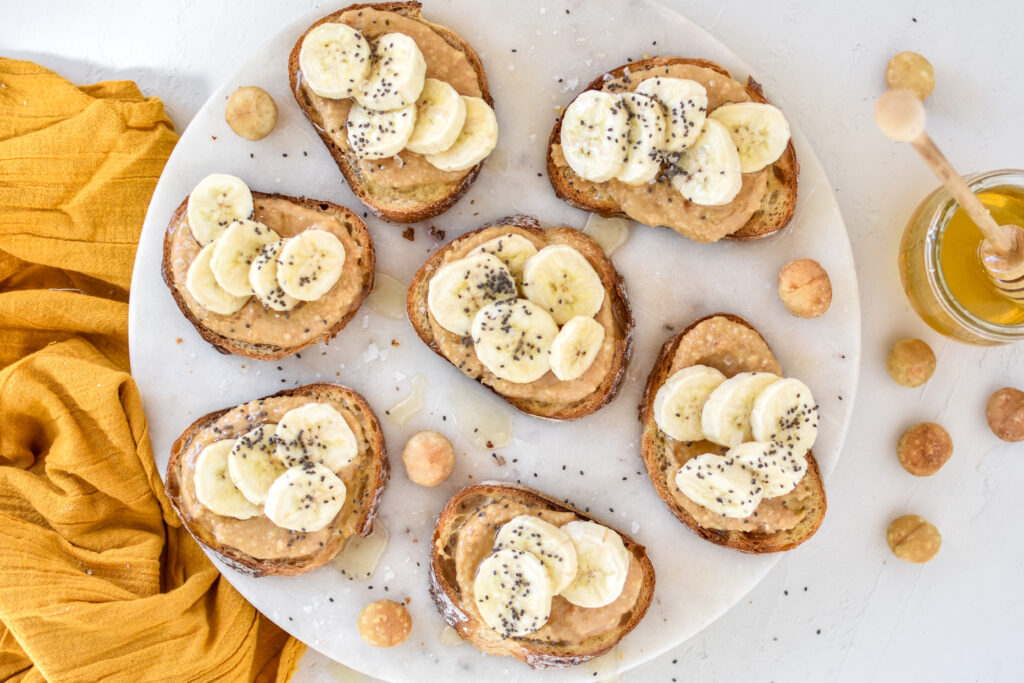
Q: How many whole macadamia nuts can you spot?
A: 9